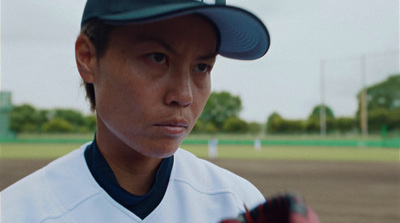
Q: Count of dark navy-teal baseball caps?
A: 1